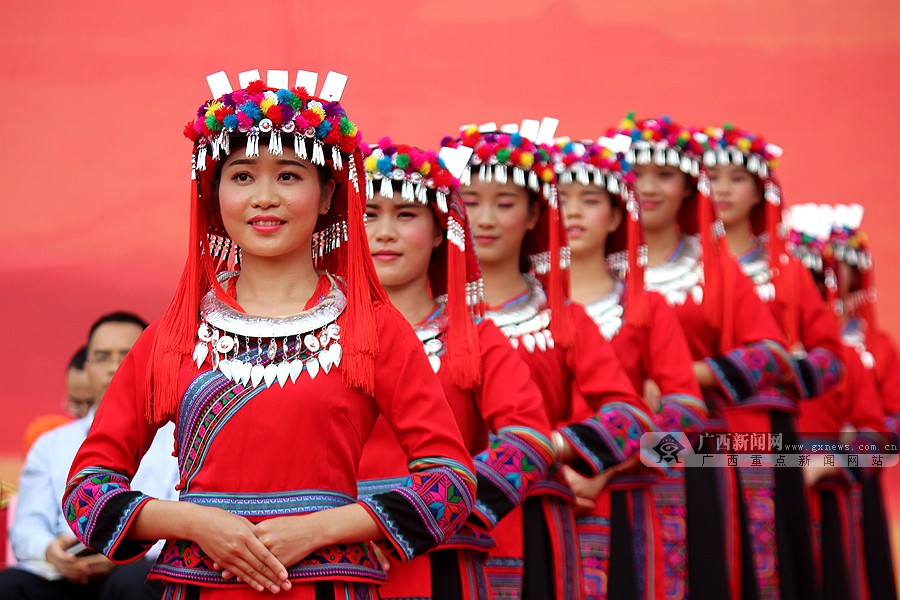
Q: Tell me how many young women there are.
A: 8